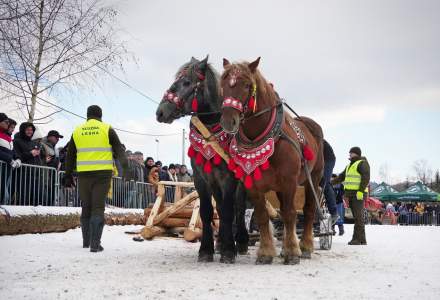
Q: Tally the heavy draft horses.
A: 2